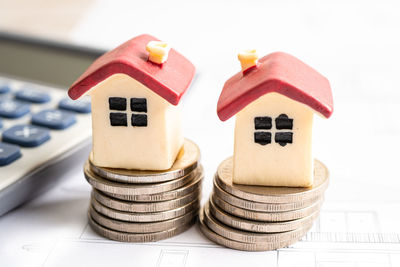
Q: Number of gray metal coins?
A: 13